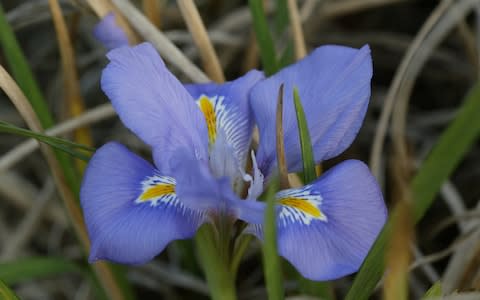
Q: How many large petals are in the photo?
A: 5